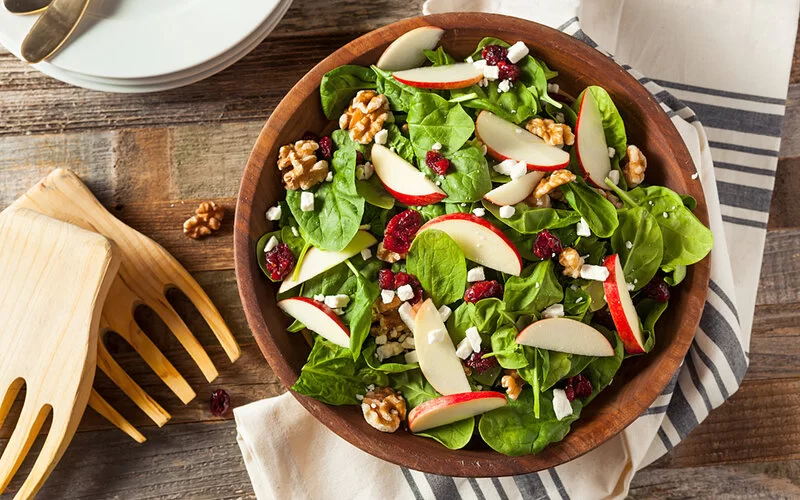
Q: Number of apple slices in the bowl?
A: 13